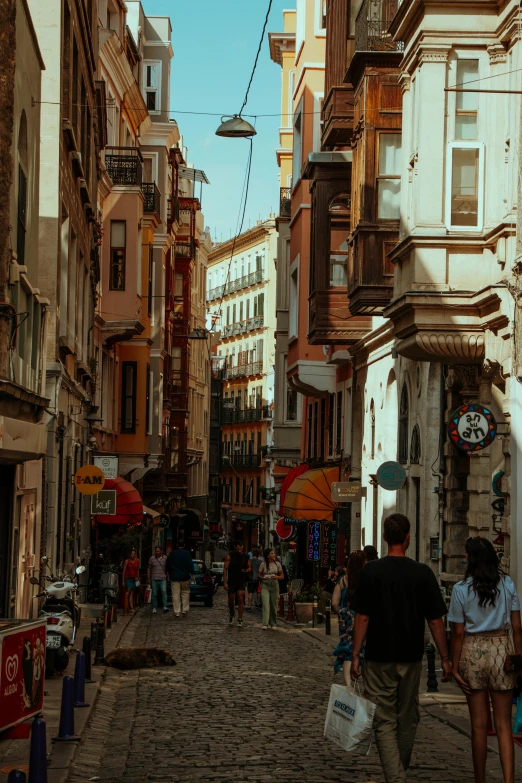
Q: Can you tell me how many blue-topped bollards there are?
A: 4